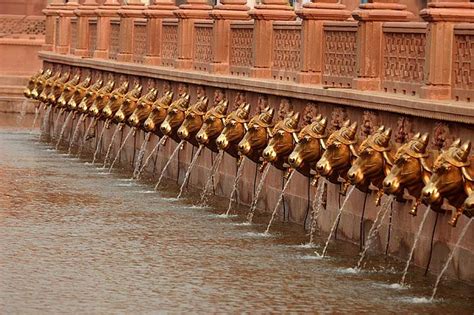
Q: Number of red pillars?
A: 12